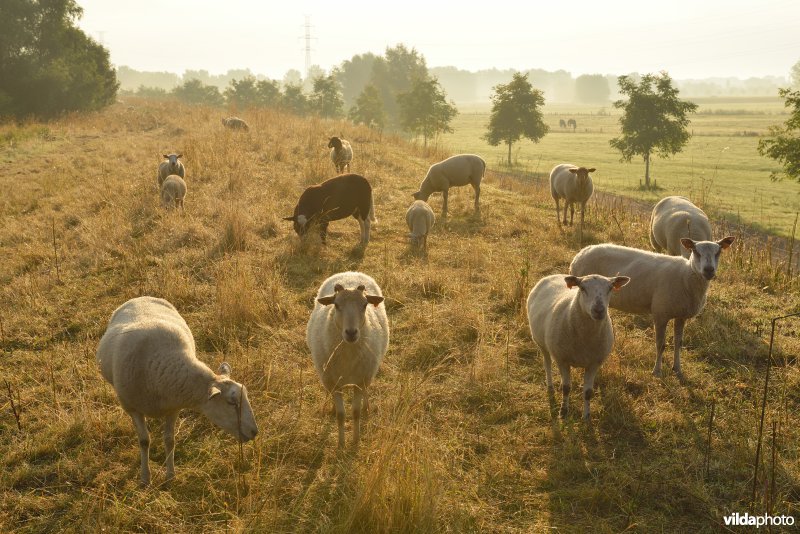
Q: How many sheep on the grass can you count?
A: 13